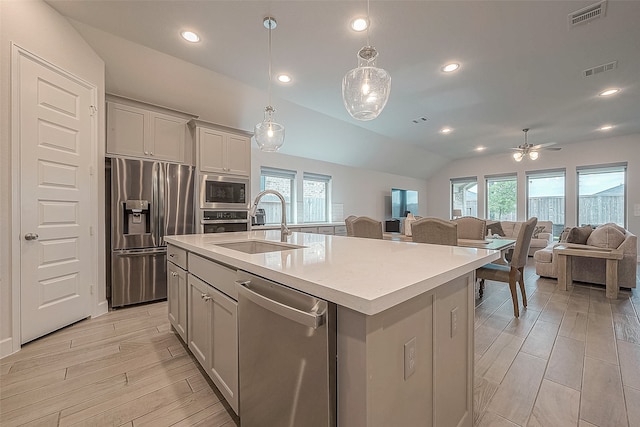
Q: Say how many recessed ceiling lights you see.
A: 8